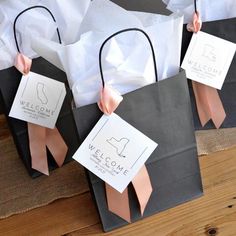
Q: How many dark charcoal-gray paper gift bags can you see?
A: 3